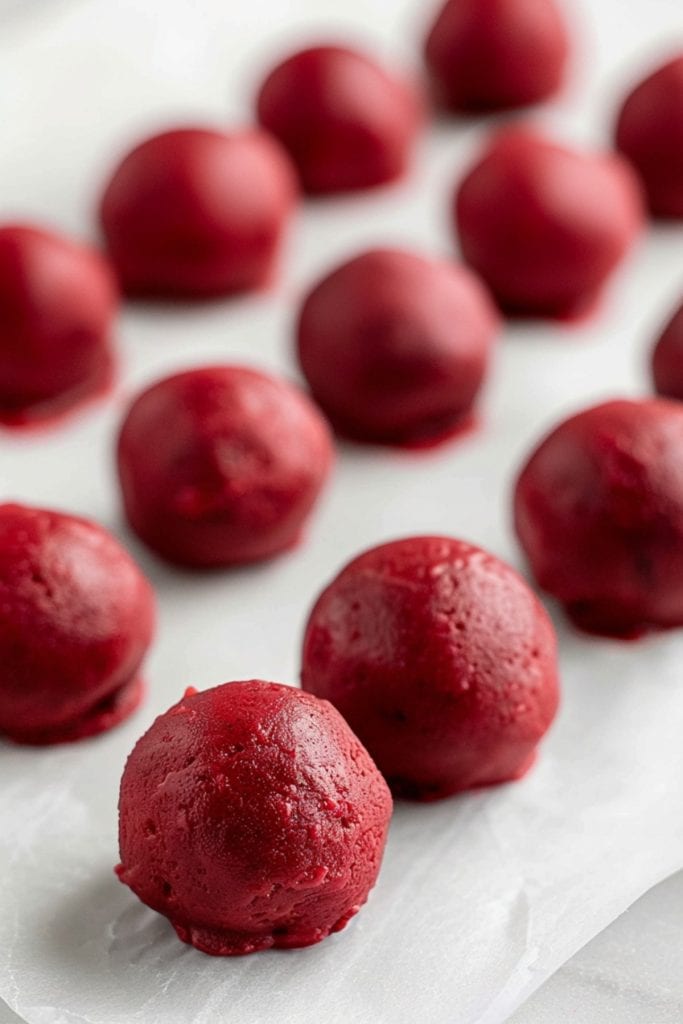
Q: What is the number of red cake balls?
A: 13